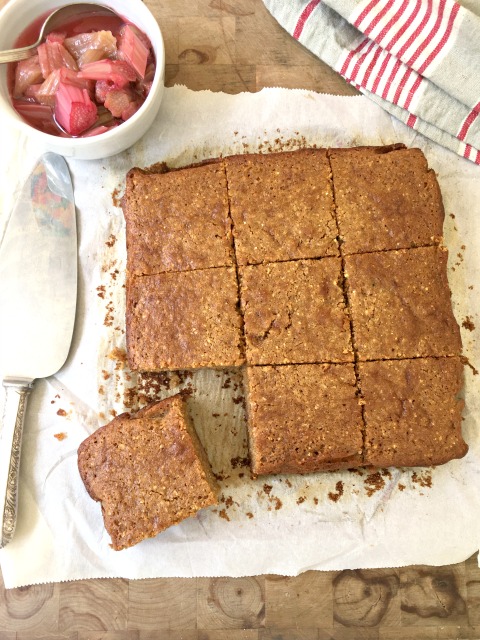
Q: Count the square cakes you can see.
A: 9